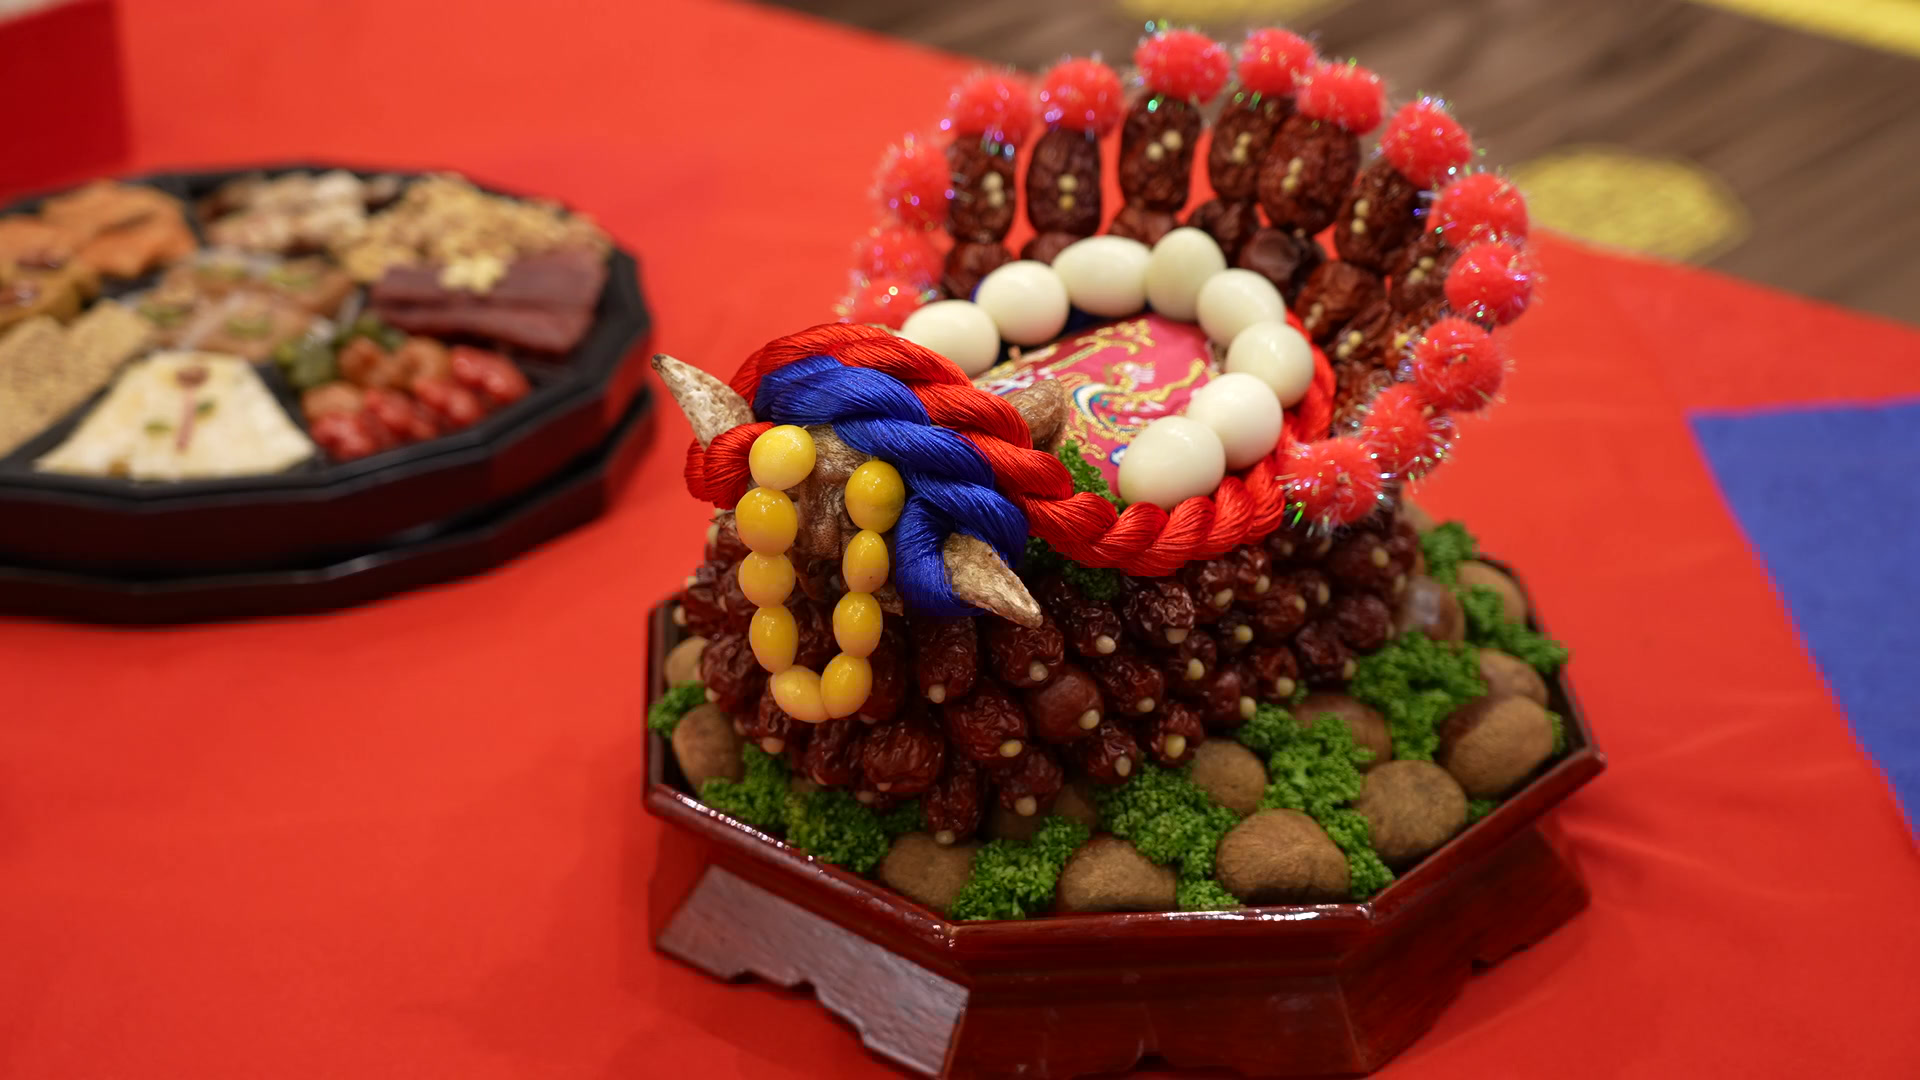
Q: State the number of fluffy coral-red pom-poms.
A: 14